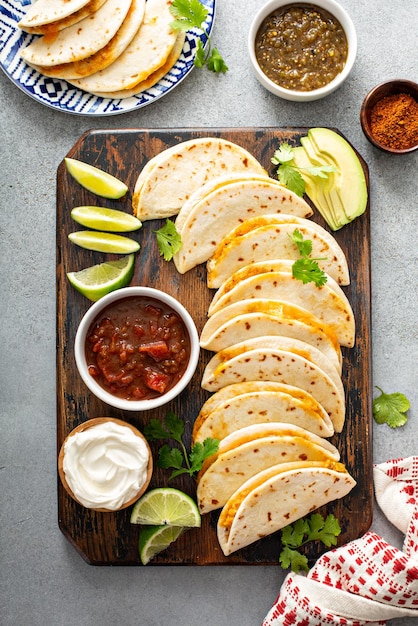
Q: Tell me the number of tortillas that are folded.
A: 12